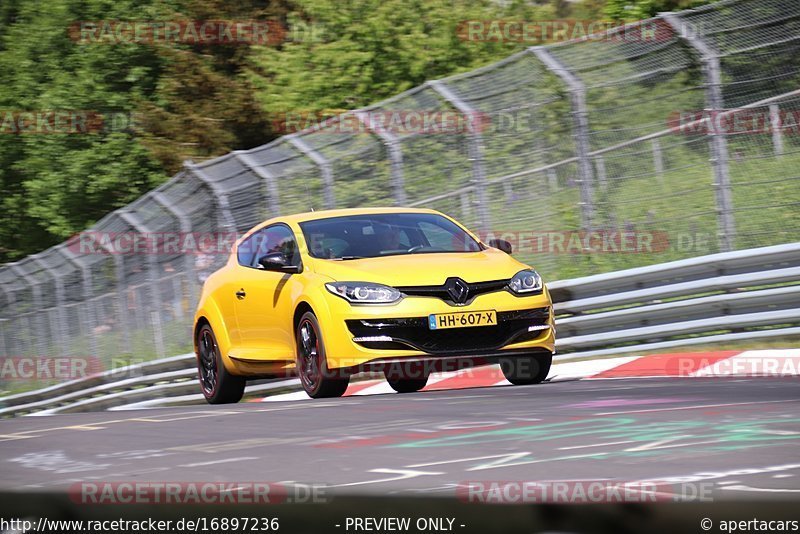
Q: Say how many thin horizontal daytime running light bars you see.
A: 2